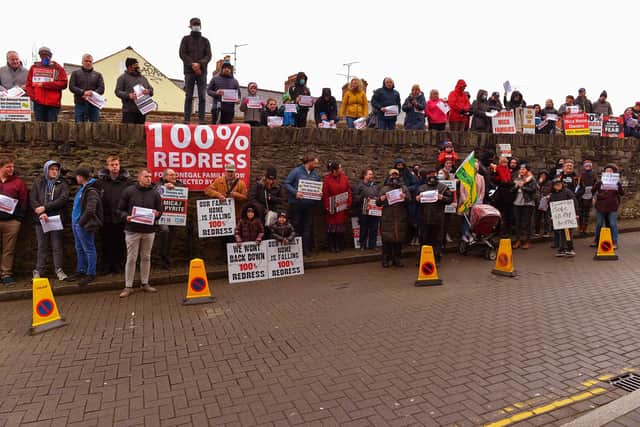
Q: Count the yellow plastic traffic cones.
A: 5